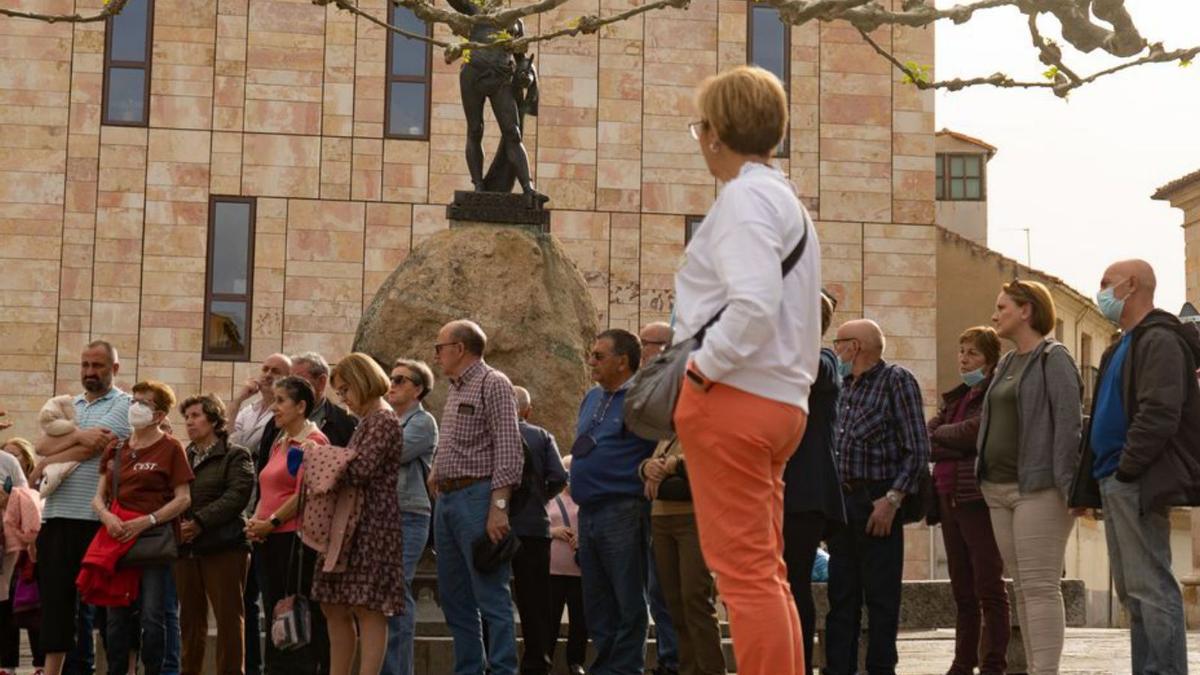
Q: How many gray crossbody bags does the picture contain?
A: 1